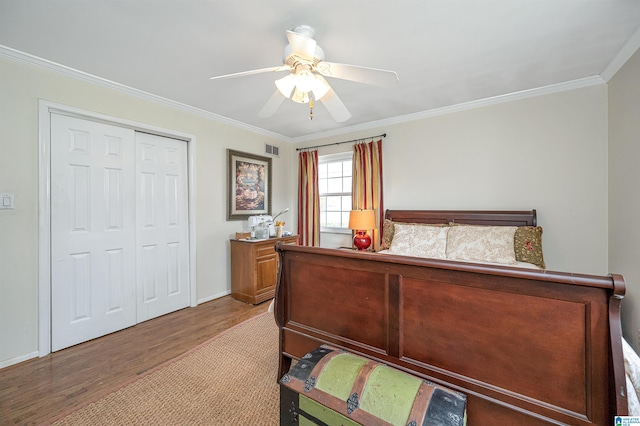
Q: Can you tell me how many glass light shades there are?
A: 4